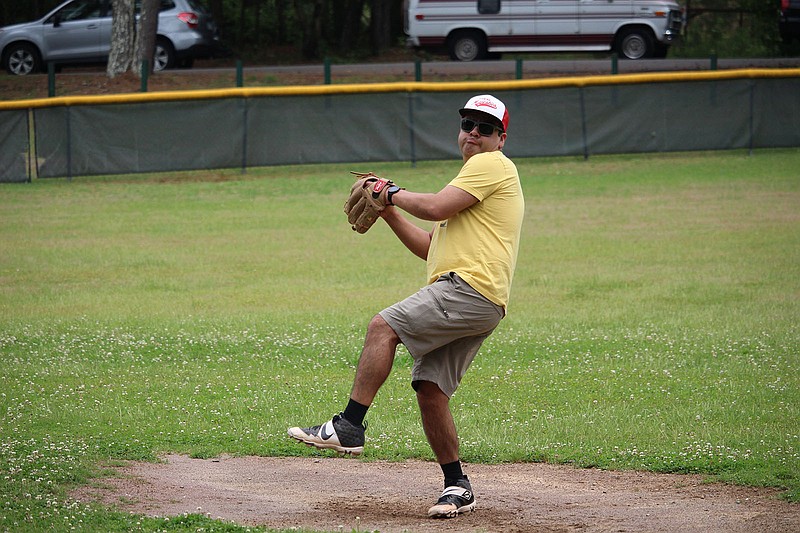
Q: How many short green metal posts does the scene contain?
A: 8